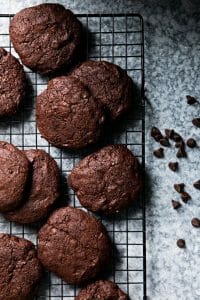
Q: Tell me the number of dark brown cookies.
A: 10